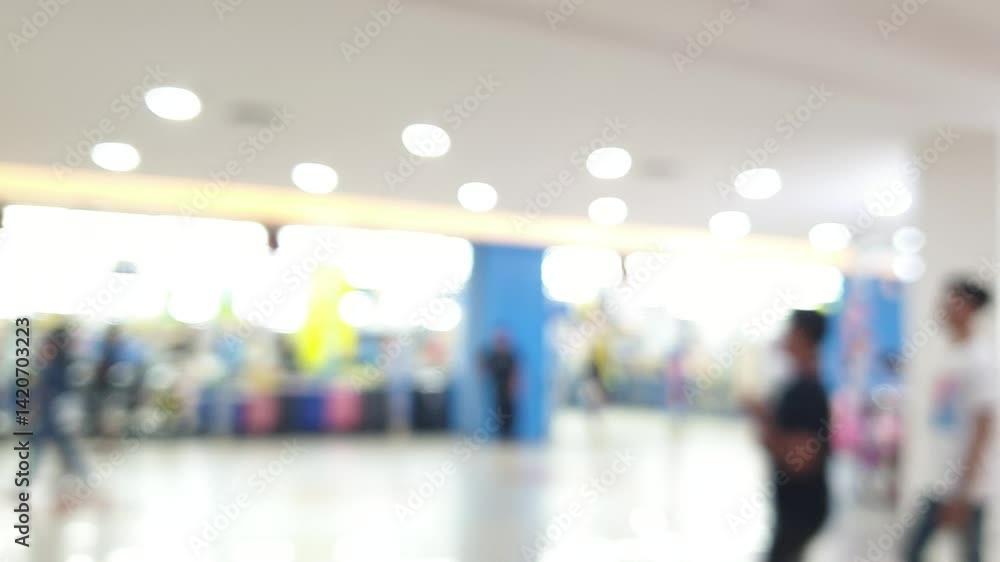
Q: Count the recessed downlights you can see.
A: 13